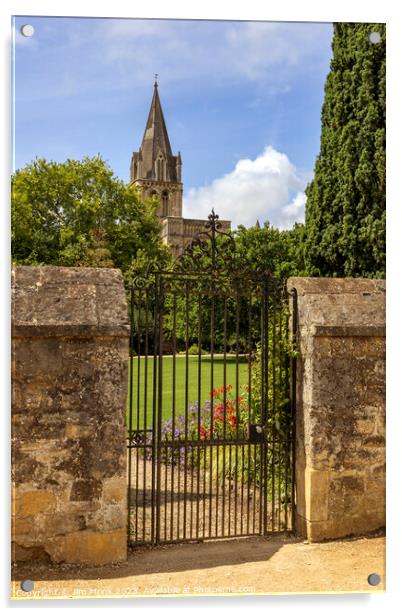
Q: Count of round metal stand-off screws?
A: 4